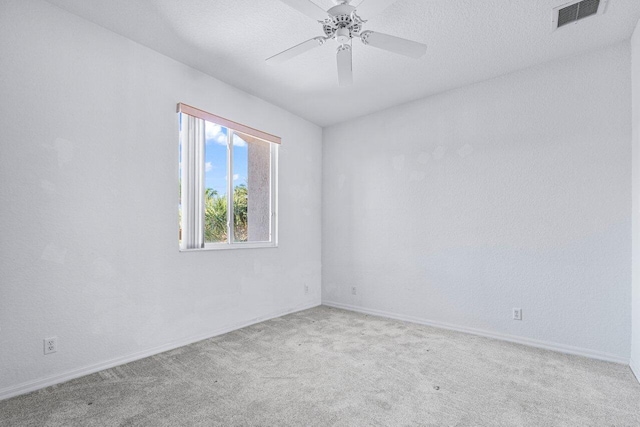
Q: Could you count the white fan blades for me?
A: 5